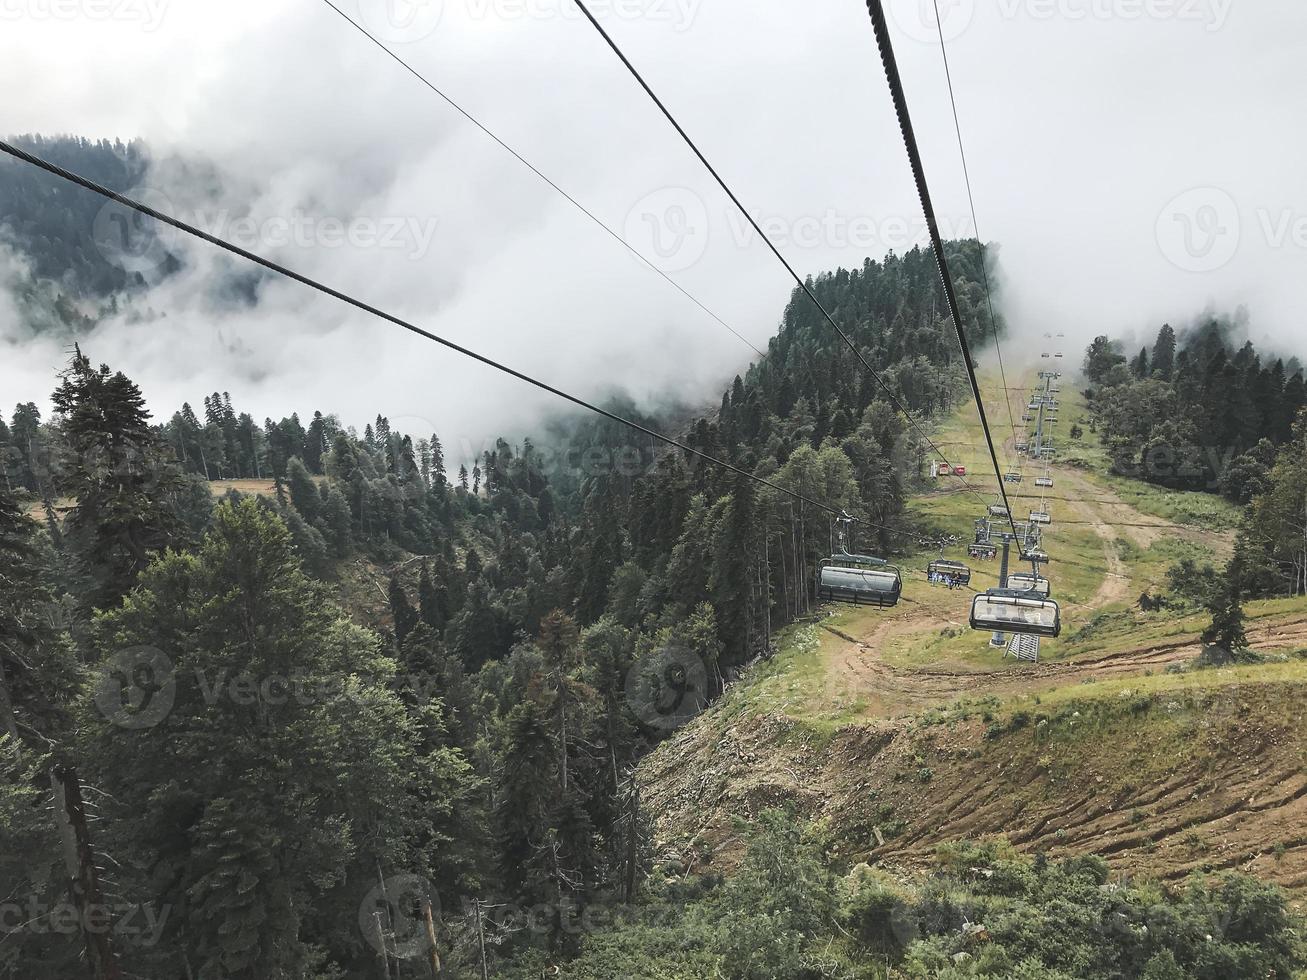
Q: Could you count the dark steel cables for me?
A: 5